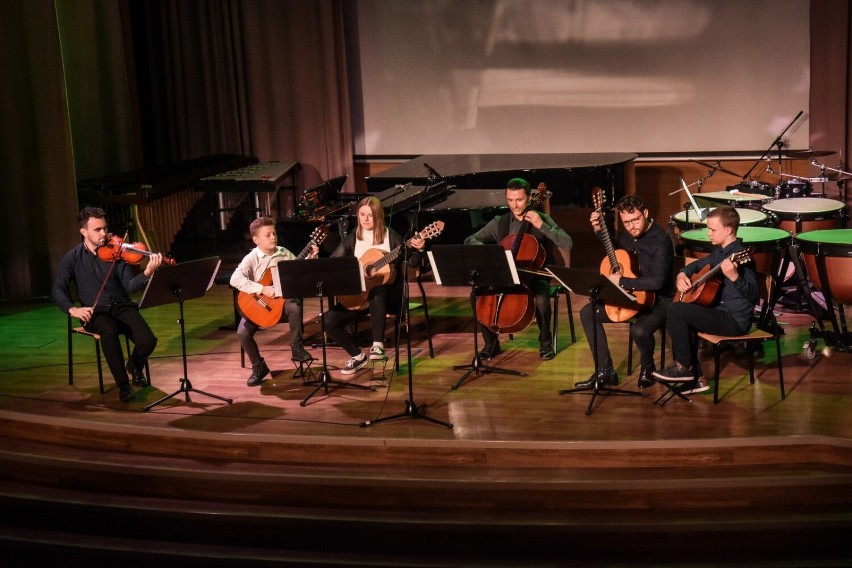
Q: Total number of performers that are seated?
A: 6